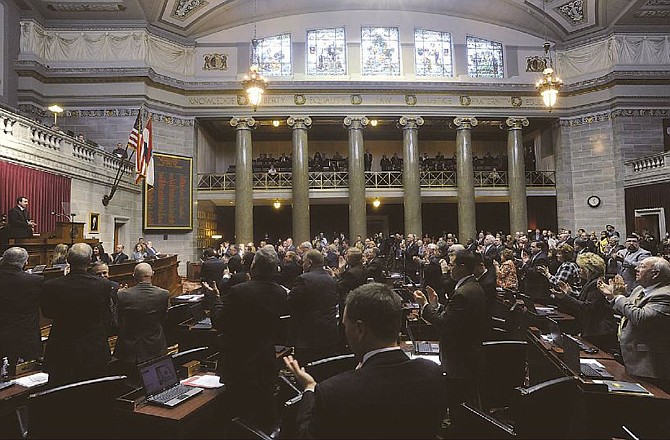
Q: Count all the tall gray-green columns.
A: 6